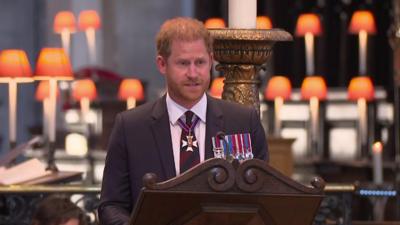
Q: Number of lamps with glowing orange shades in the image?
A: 15